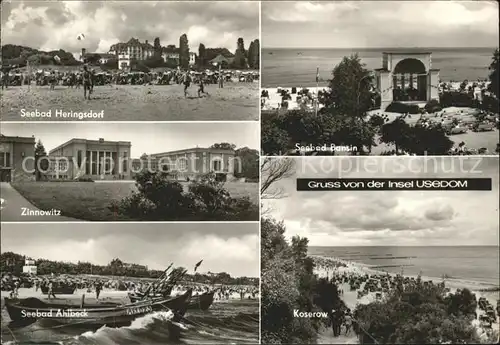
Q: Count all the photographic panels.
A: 5